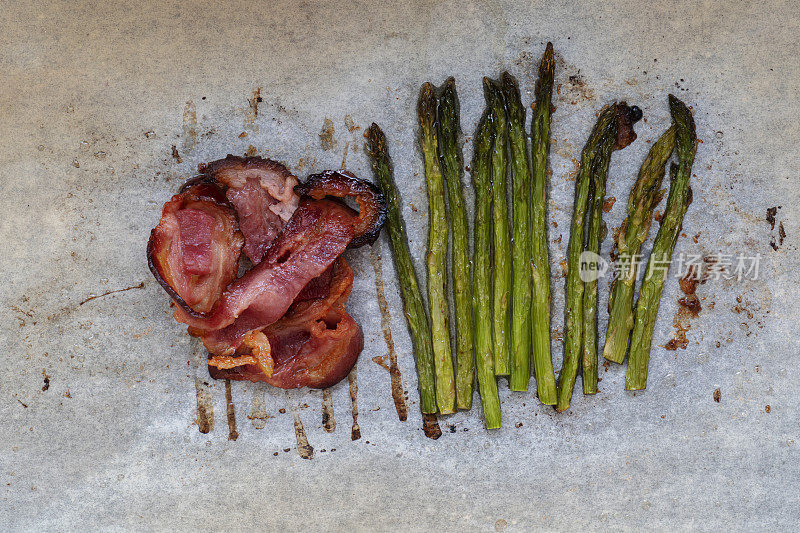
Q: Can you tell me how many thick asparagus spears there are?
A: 11